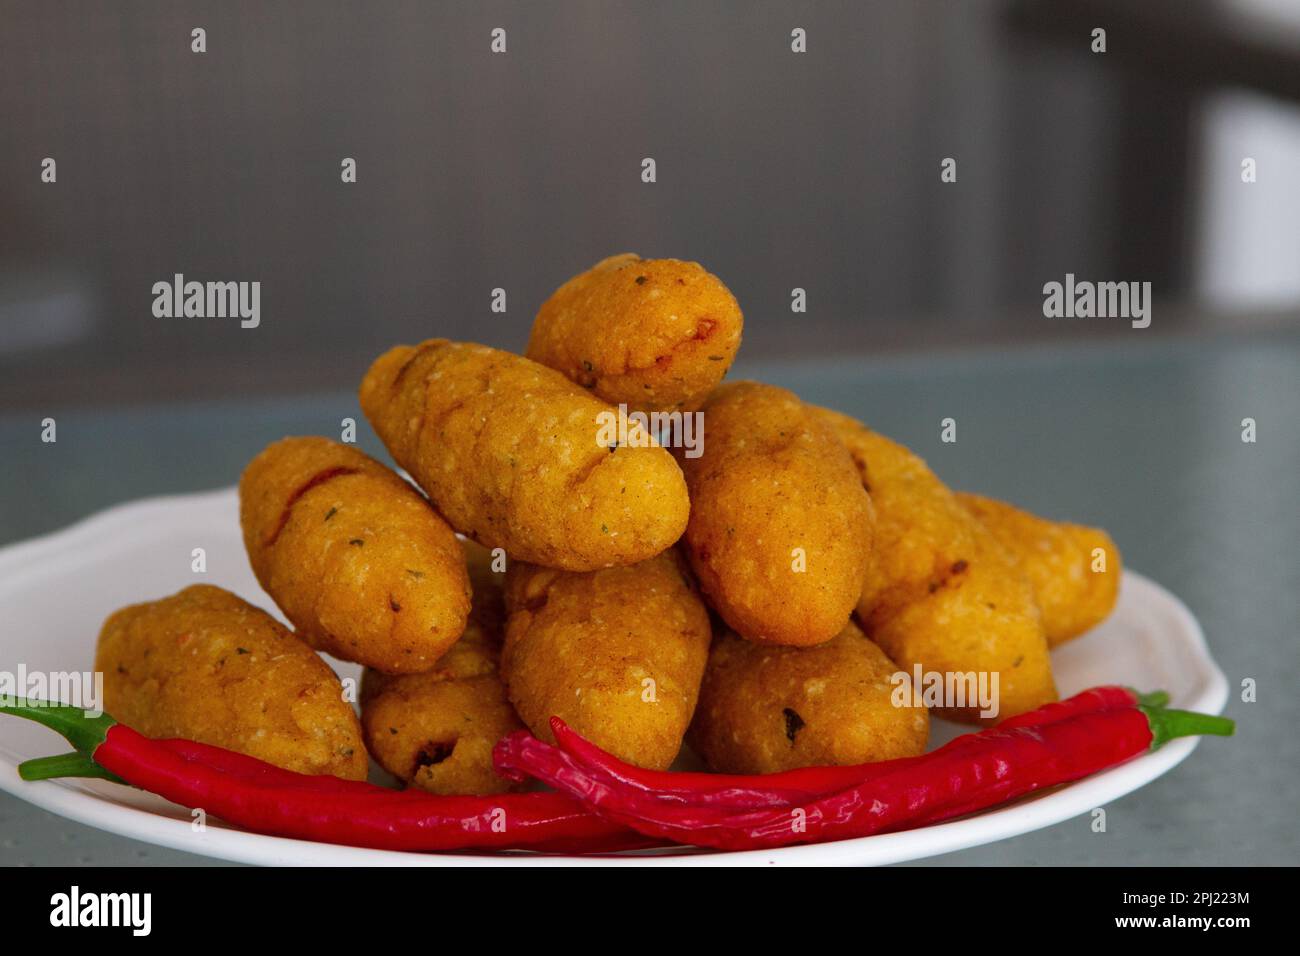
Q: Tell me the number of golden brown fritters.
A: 10